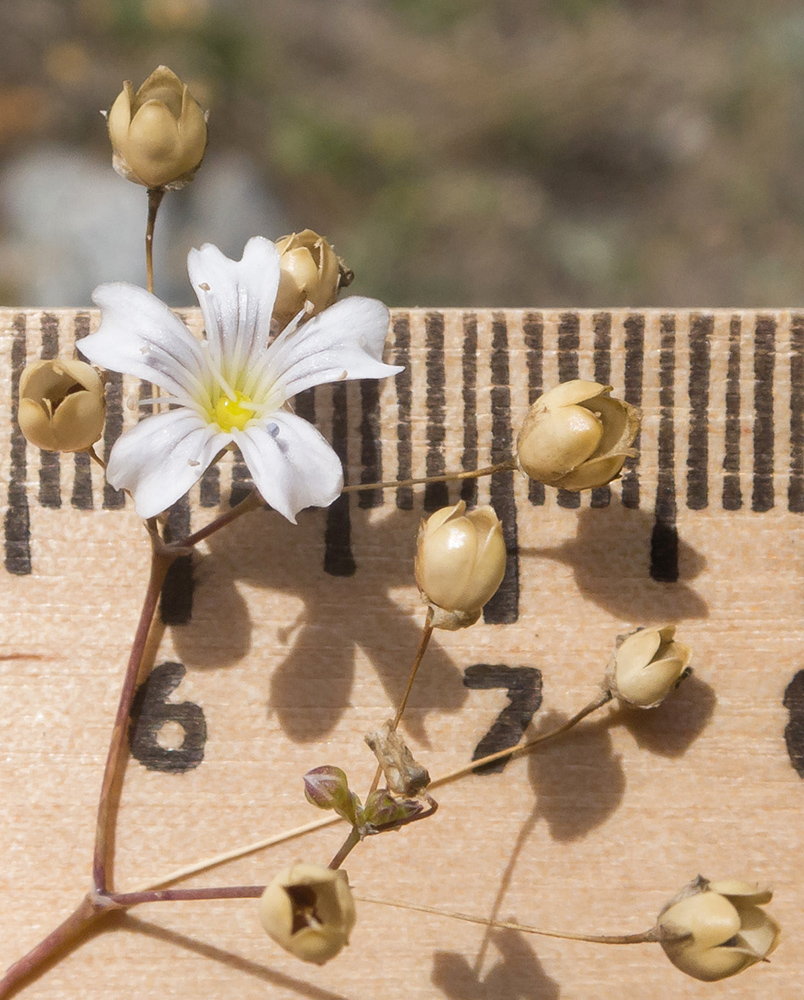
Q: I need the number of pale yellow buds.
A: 8